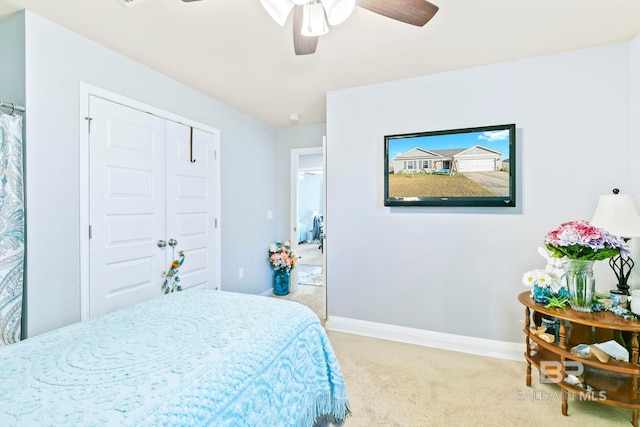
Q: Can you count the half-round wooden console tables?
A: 1